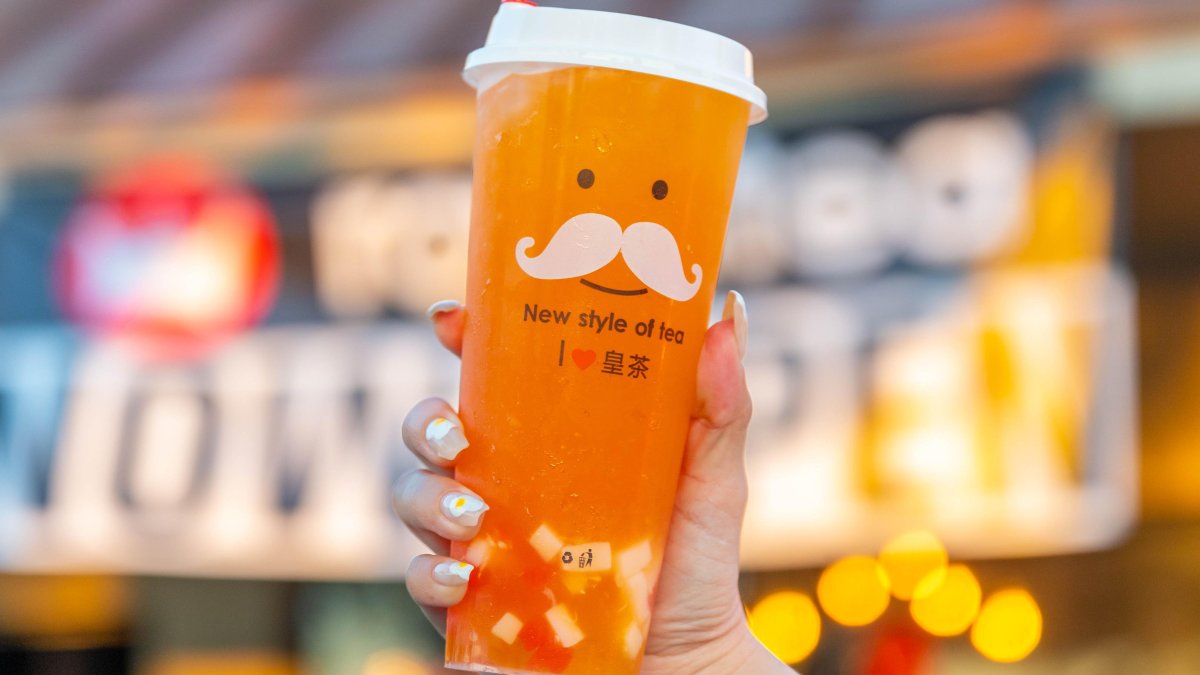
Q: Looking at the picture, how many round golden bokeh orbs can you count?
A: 5